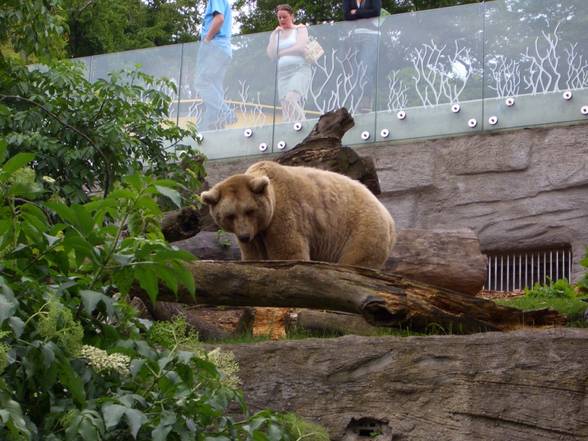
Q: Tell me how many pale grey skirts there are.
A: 1